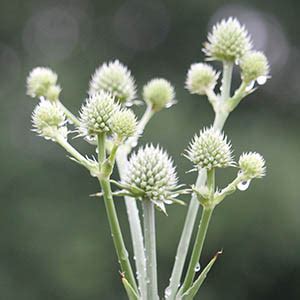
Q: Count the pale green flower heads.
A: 12